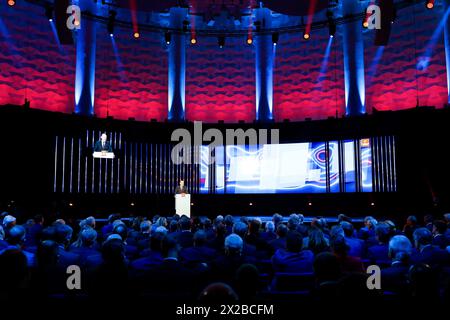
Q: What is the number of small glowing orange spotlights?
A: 8